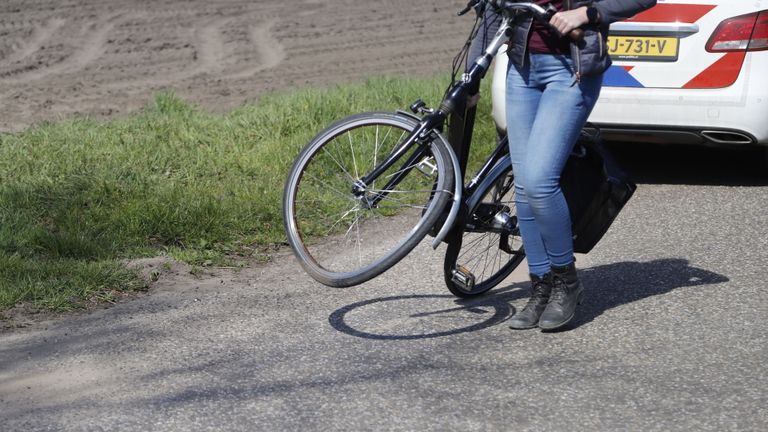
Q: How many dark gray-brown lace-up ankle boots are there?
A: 2